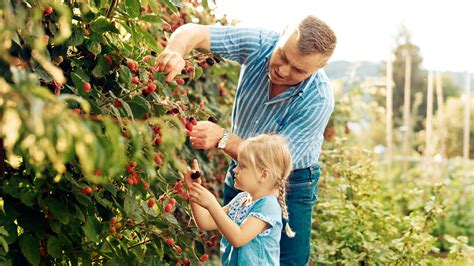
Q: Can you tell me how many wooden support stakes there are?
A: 5